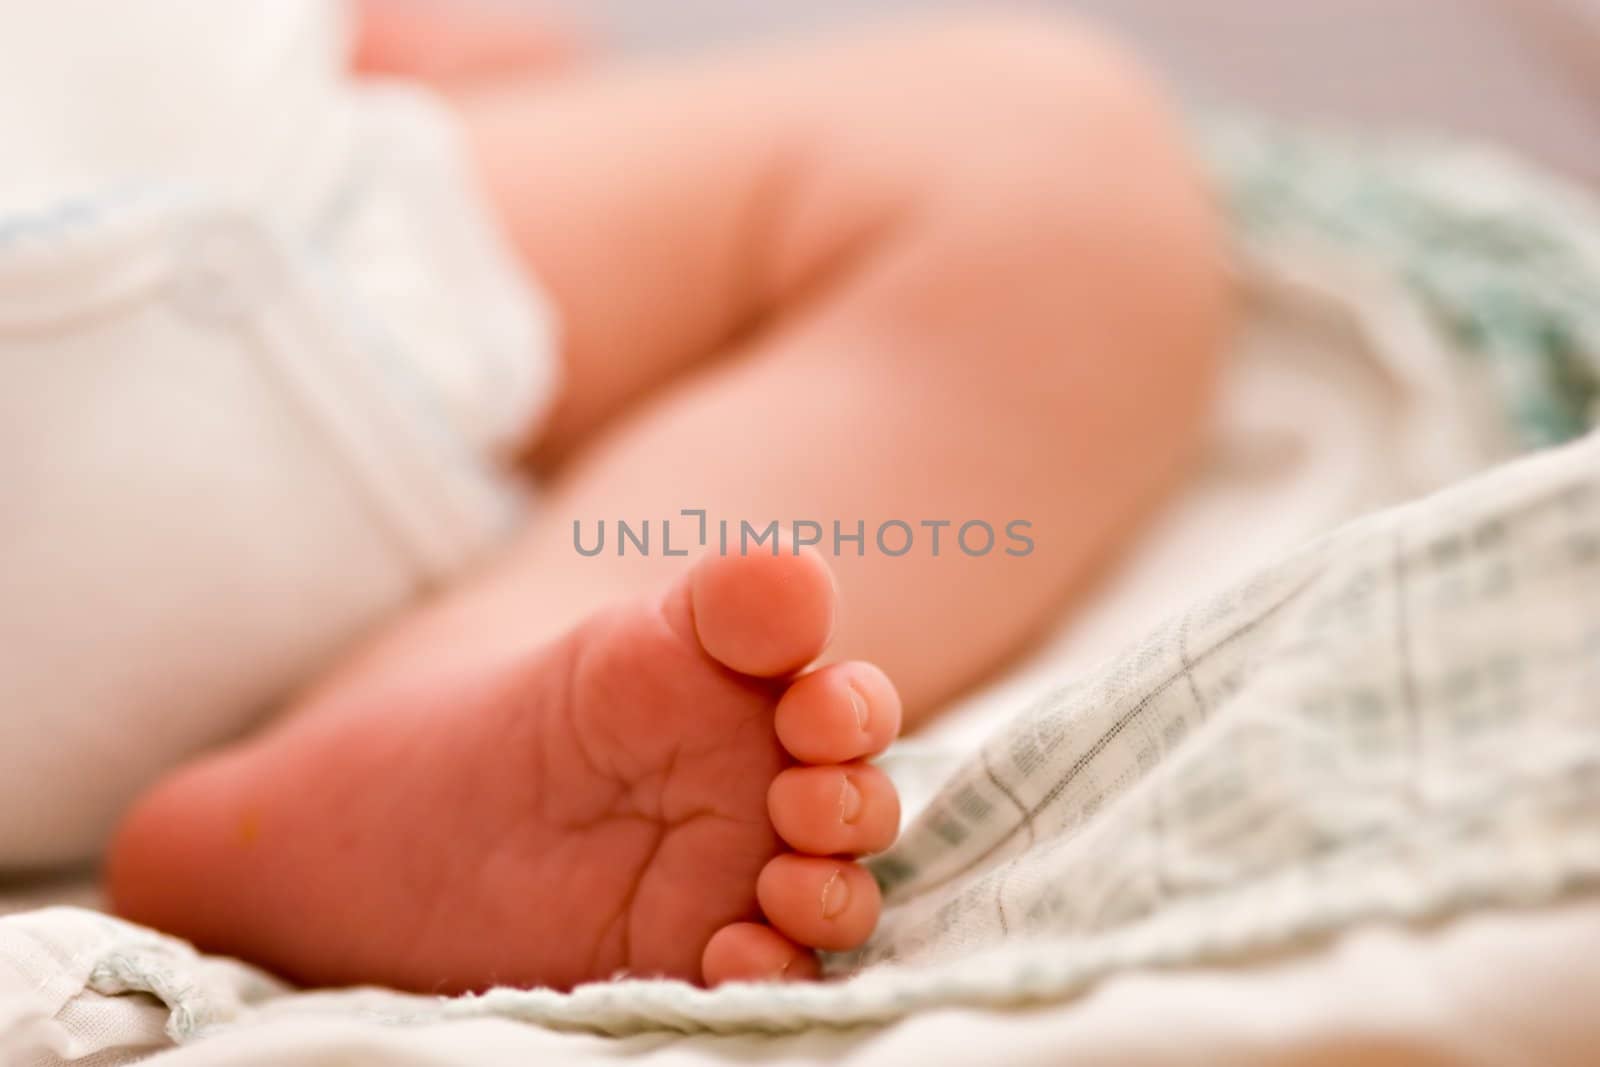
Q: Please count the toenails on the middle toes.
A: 3